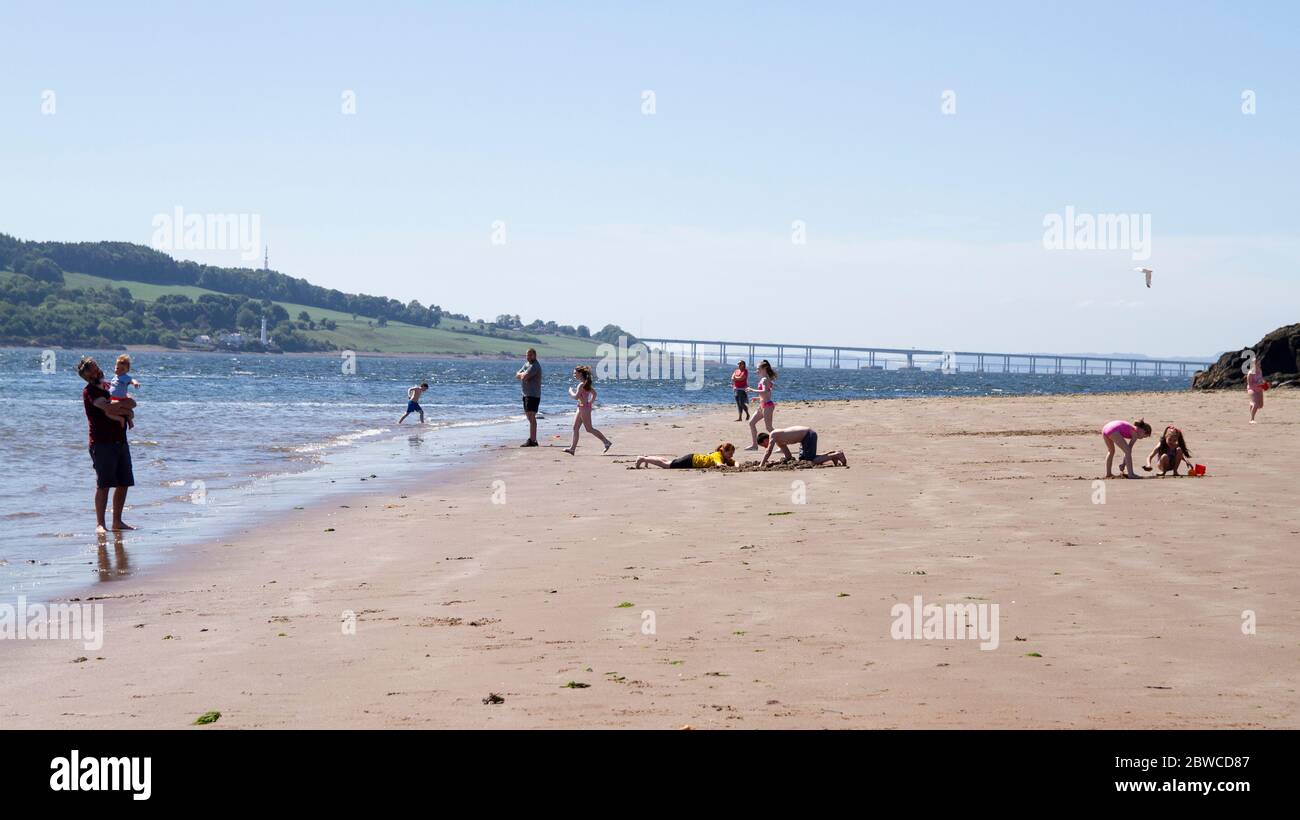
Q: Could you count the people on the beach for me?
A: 12